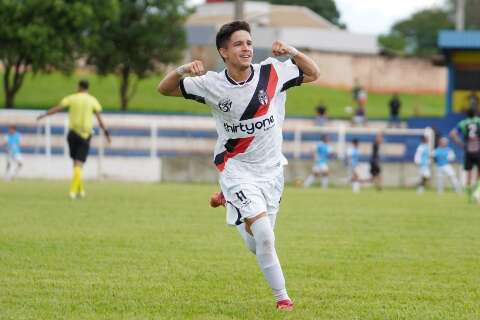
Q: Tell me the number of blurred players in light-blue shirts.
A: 5